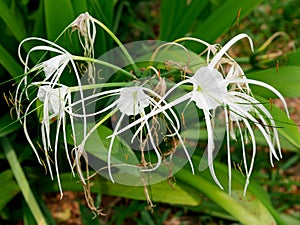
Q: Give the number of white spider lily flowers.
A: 5